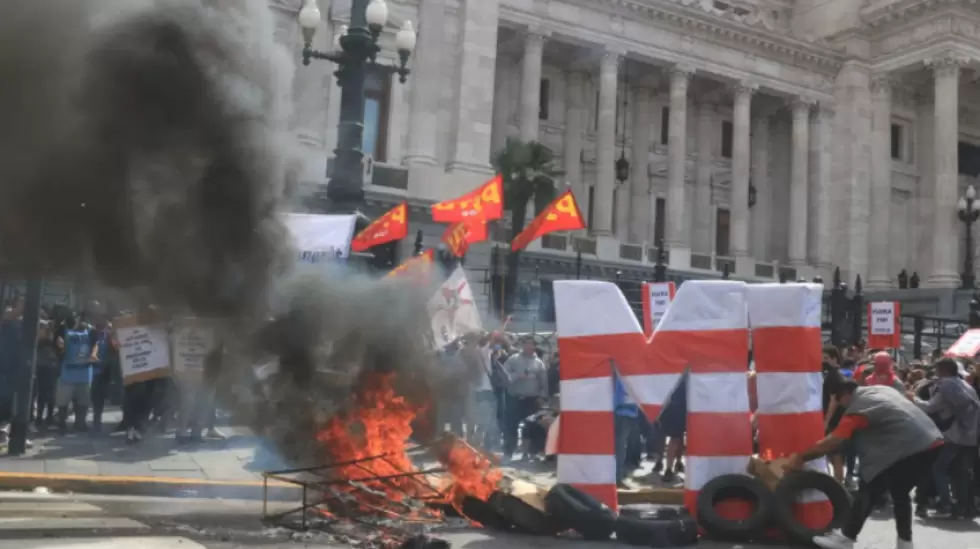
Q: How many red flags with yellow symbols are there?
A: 5